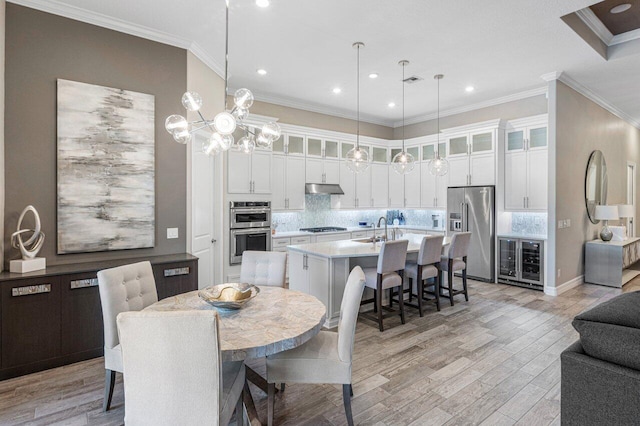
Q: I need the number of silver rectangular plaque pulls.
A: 3